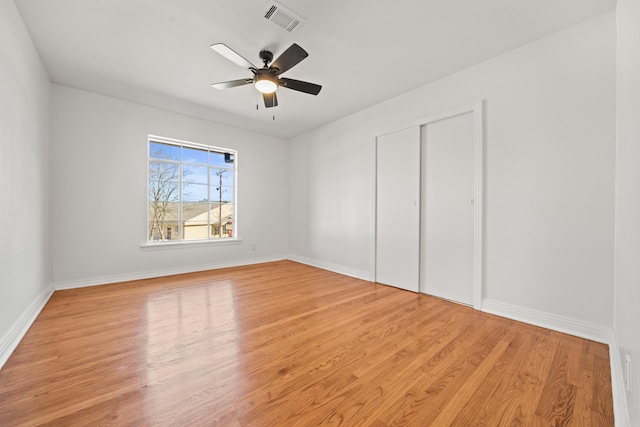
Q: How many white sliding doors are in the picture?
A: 2